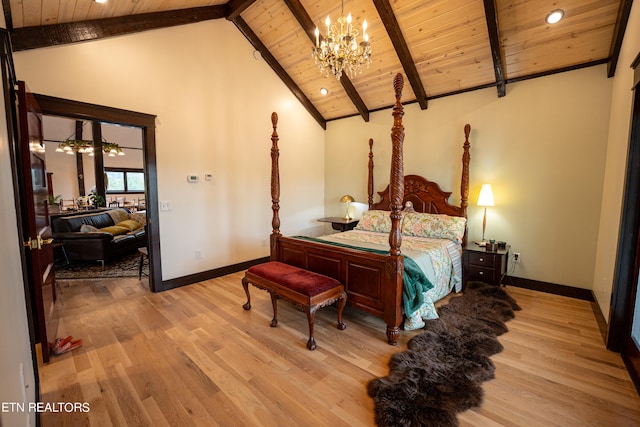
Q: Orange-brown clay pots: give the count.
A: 0